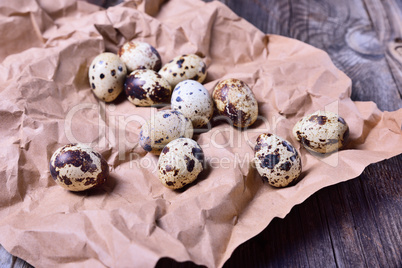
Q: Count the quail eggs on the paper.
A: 11